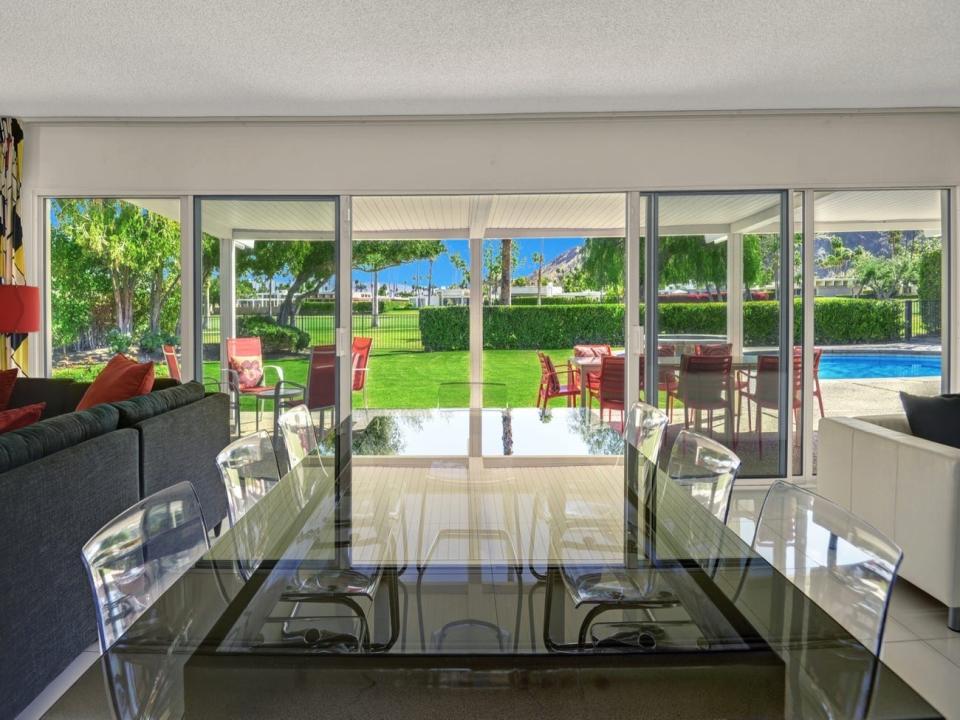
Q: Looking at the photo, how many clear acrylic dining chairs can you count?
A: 7